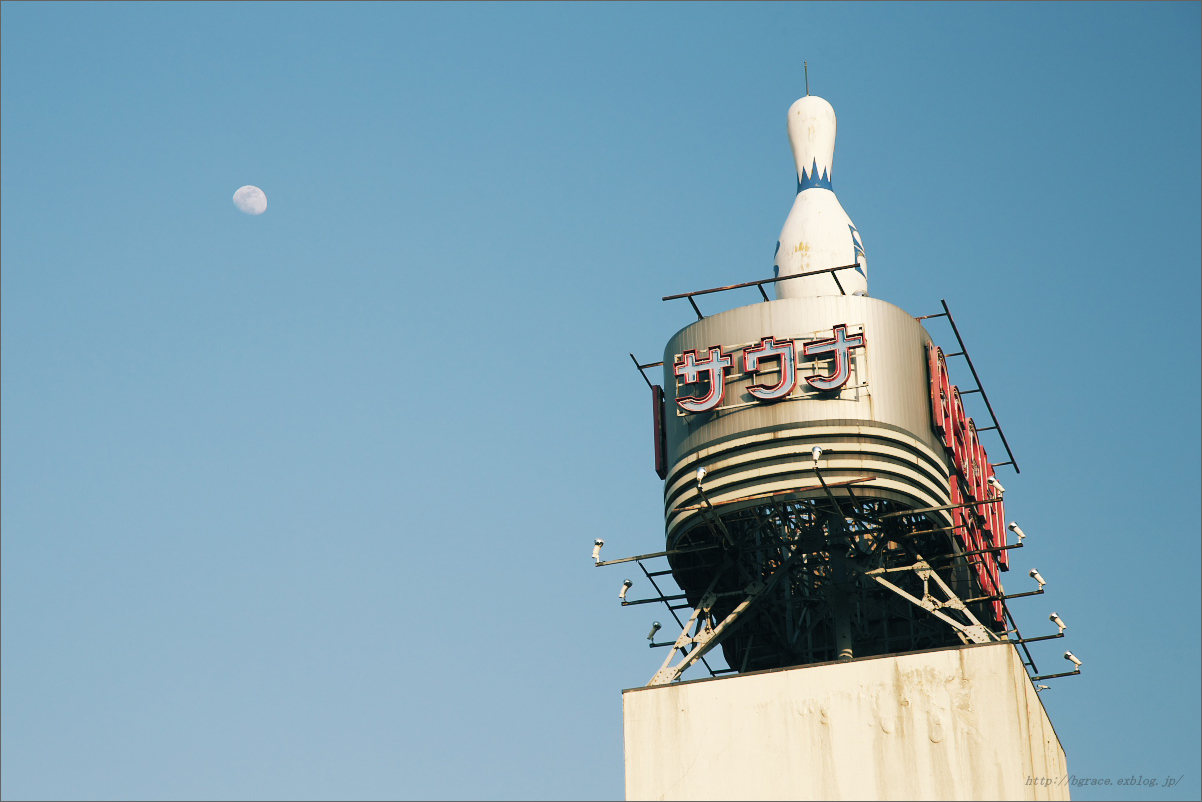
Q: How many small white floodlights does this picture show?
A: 10